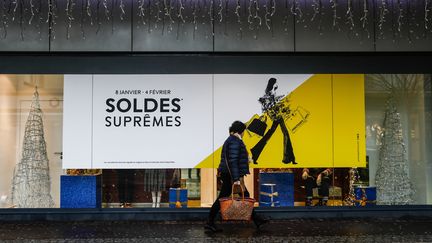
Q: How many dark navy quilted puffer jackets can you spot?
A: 1